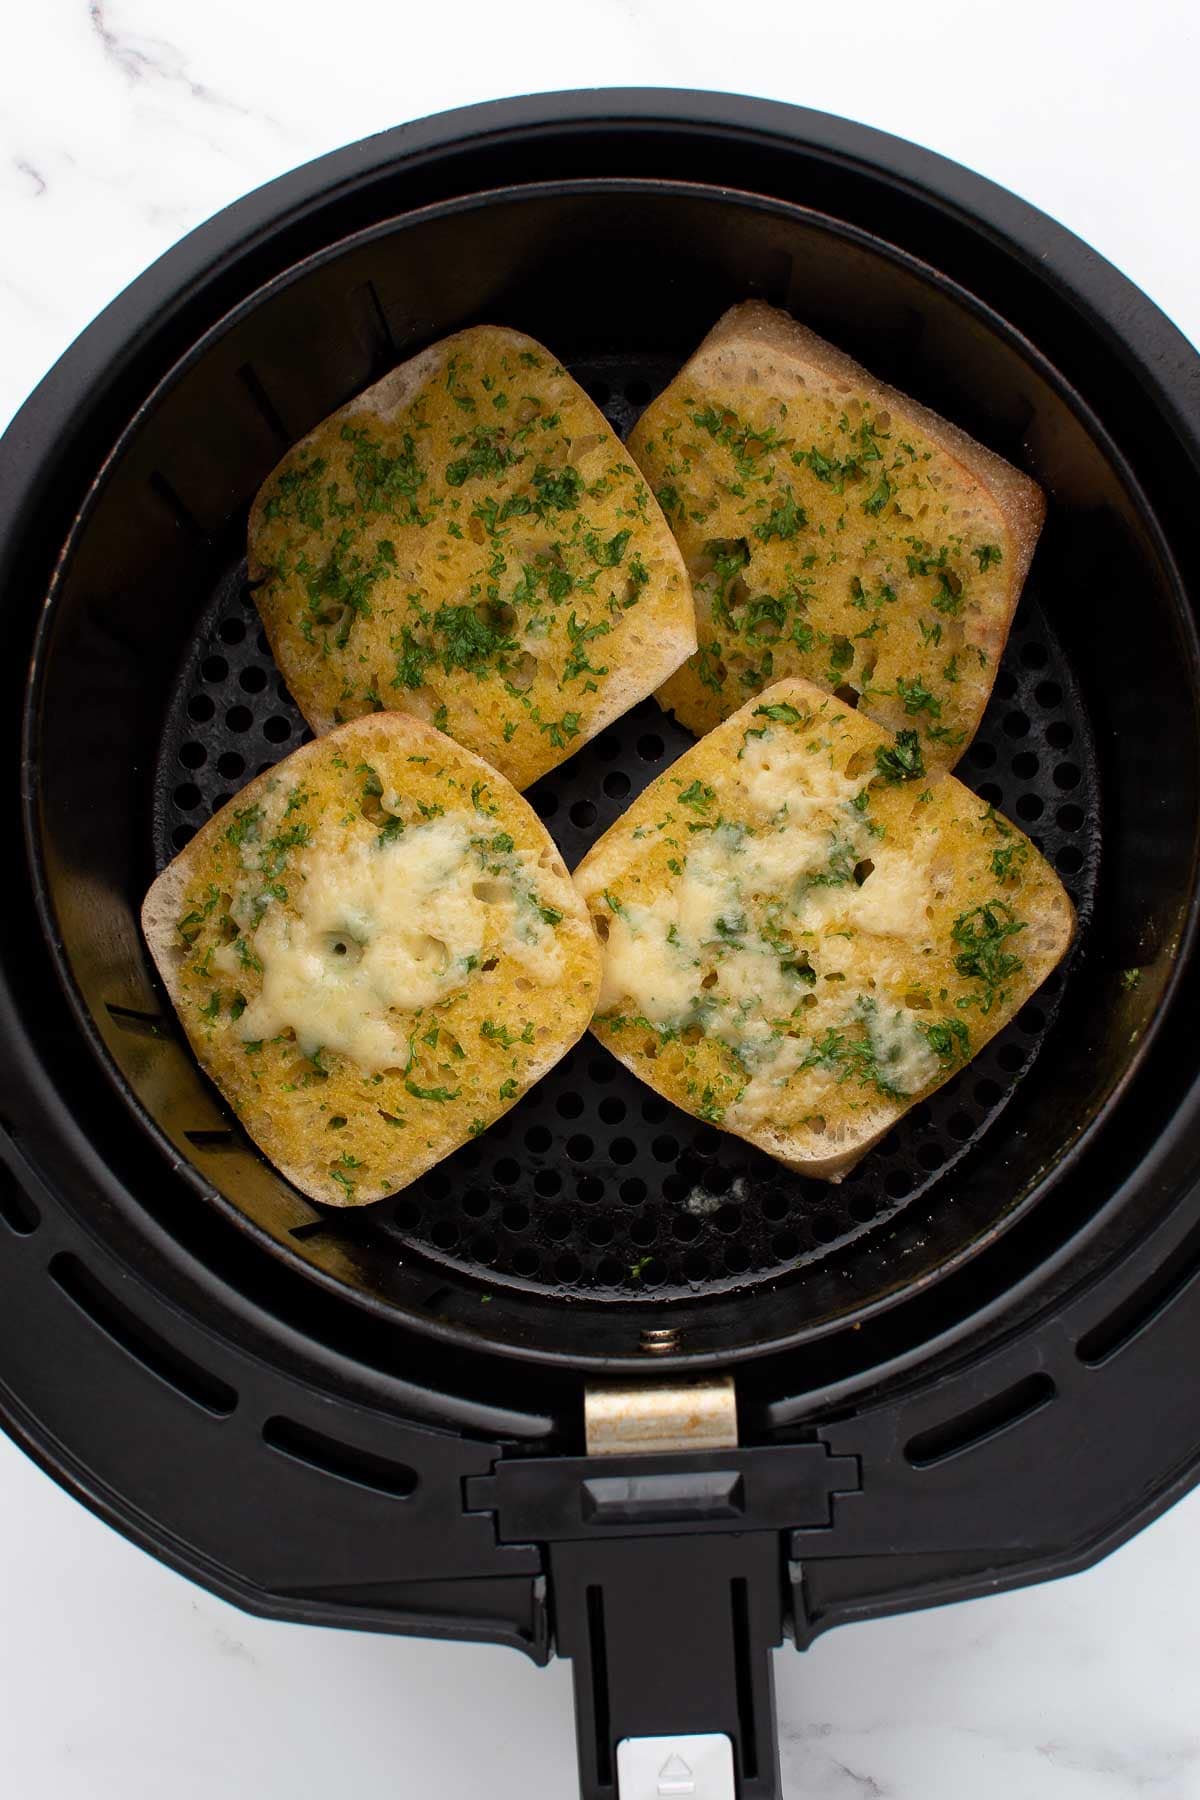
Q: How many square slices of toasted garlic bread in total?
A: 4